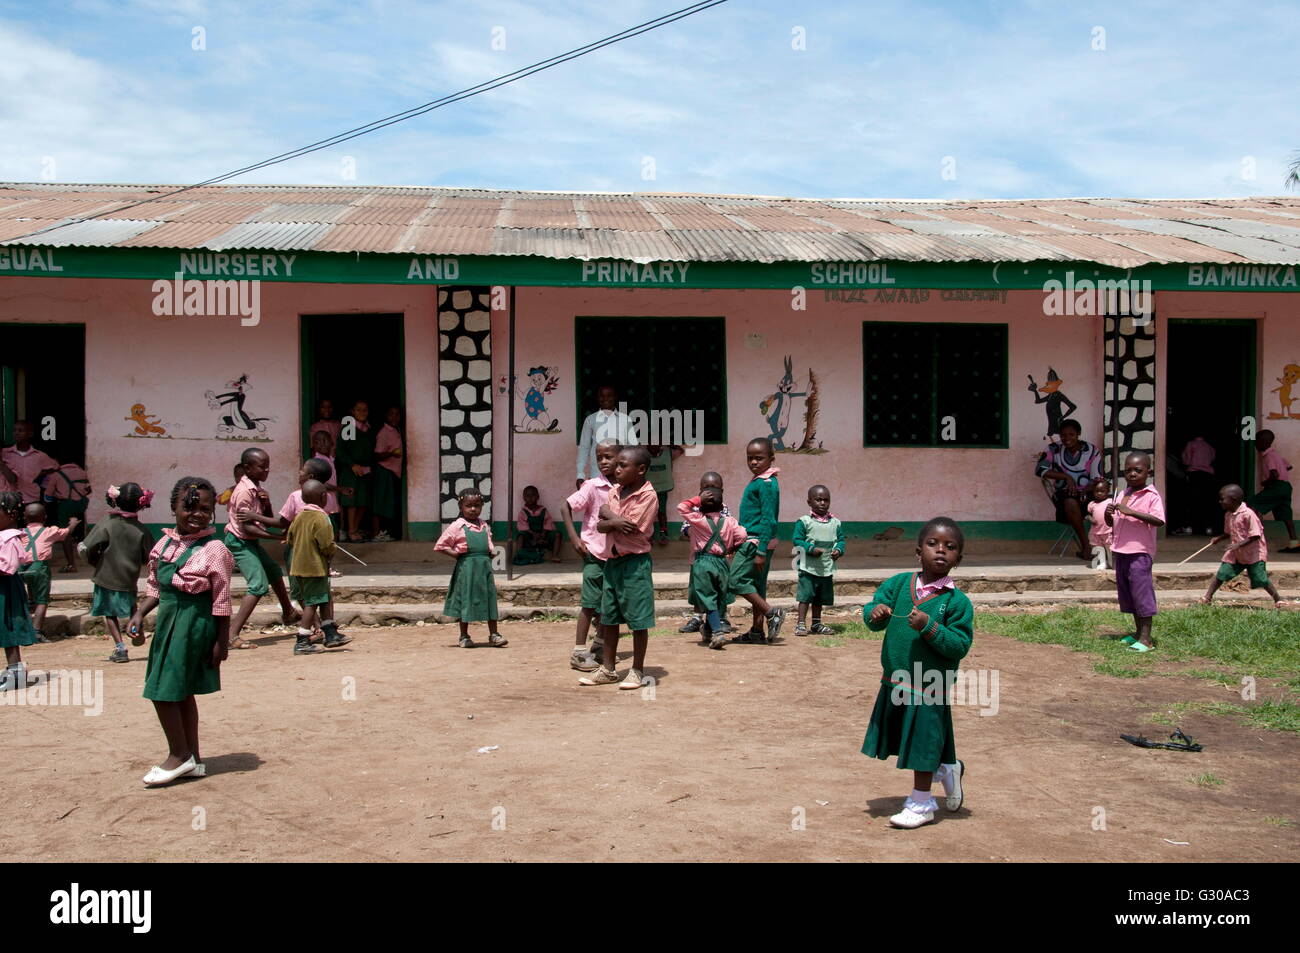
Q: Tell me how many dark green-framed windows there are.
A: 2